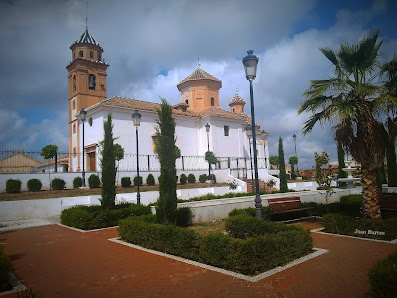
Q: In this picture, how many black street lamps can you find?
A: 7